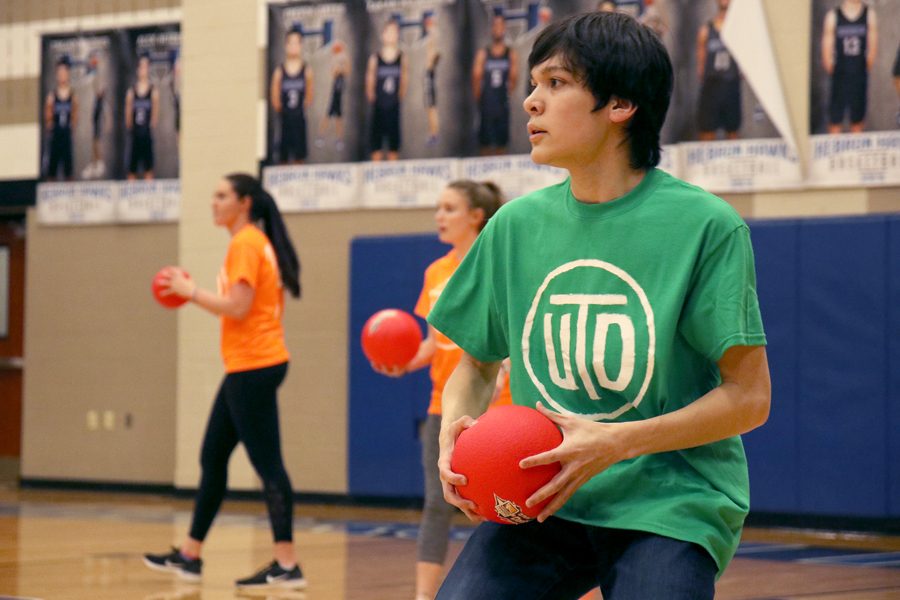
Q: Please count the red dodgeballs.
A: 3